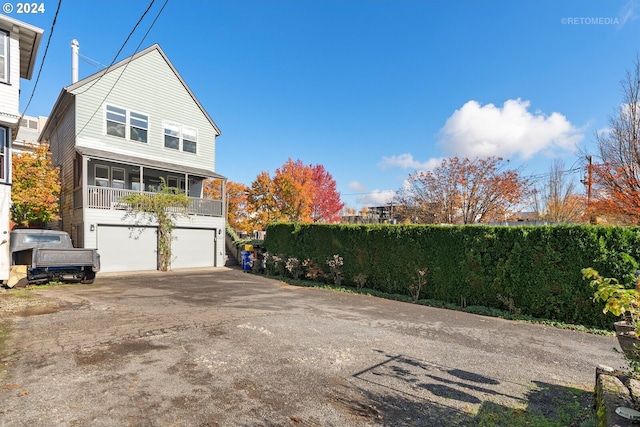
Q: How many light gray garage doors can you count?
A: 2